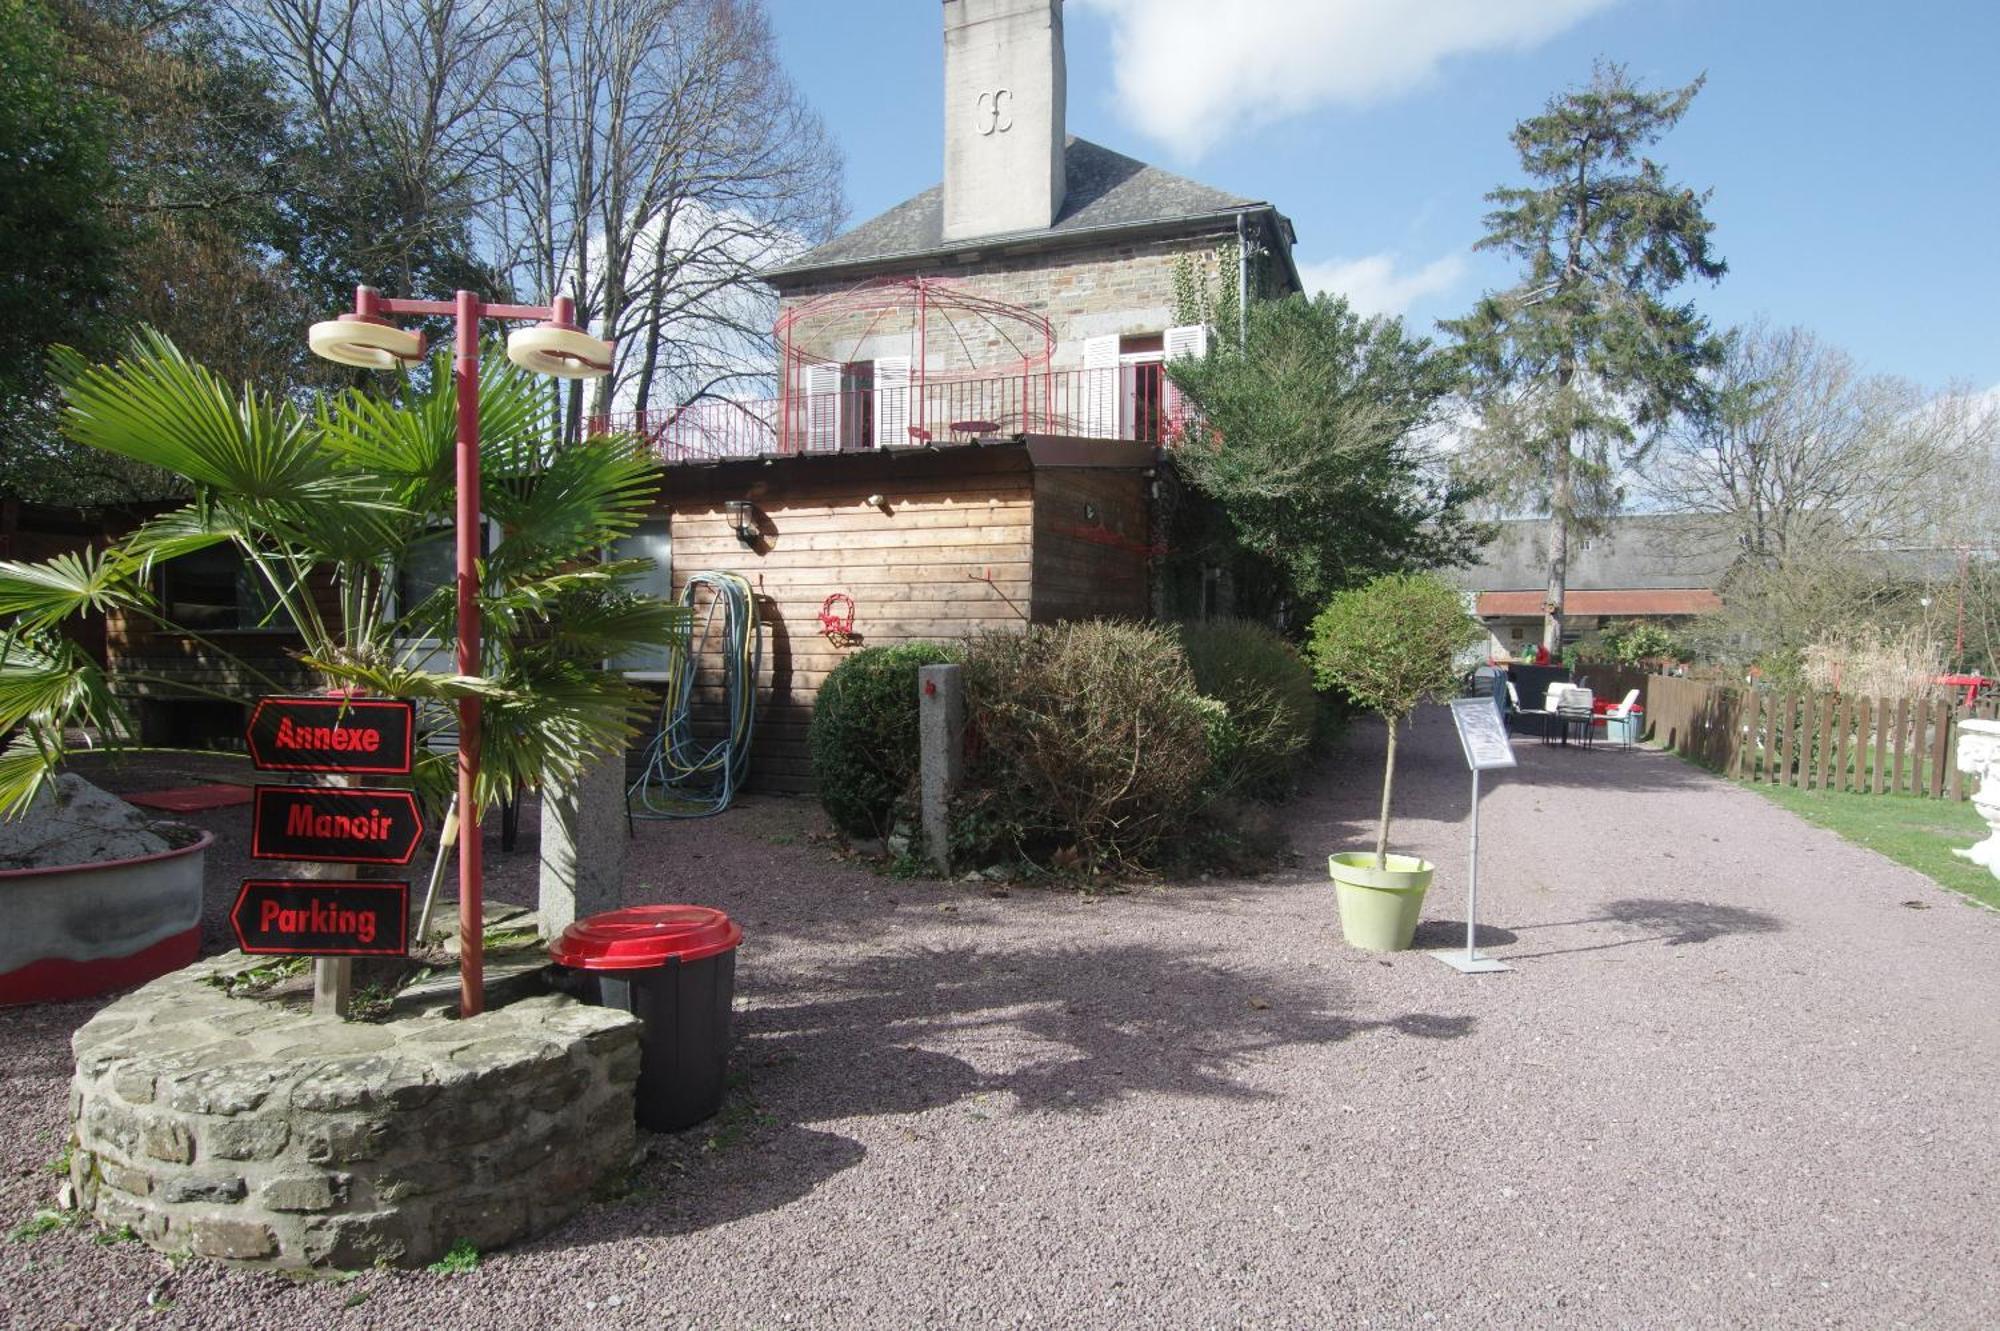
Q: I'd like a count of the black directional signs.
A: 3